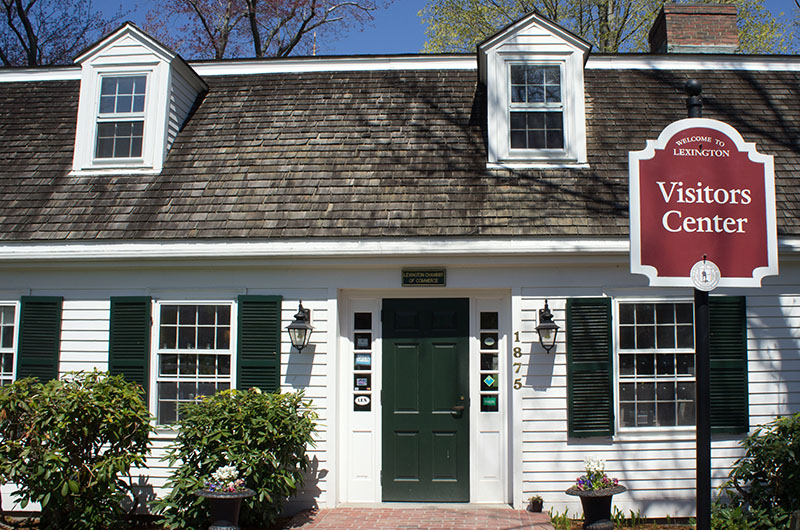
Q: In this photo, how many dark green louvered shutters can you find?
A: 5